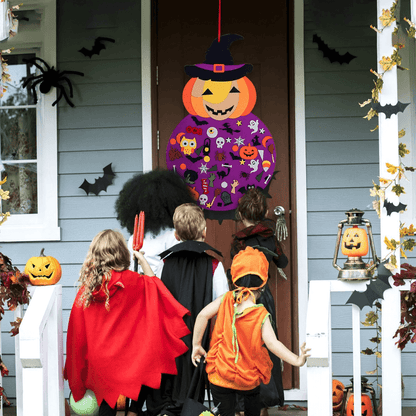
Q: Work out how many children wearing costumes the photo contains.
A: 5